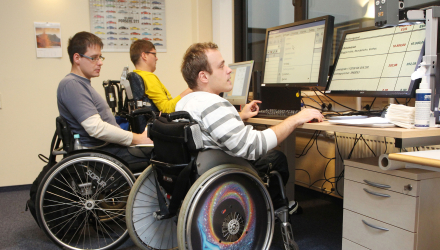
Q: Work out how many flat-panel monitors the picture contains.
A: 3